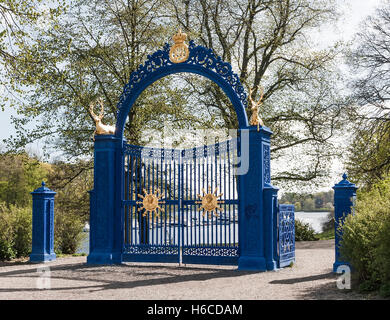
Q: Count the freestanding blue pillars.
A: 2